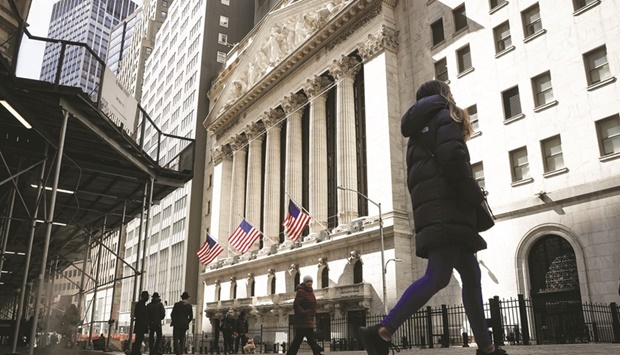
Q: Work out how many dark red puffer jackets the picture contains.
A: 1